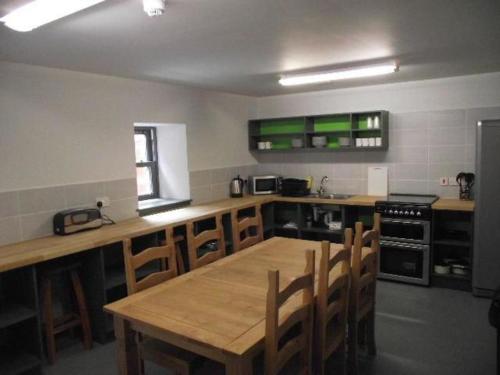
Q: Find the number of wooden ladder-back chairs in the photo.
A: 6